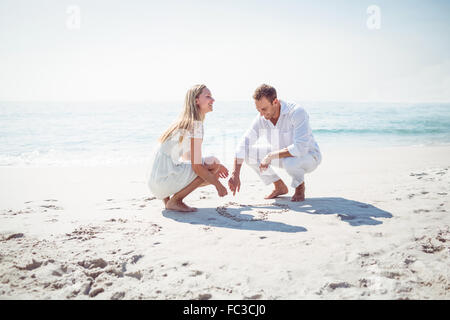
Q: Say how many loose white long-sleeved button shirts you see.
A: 1